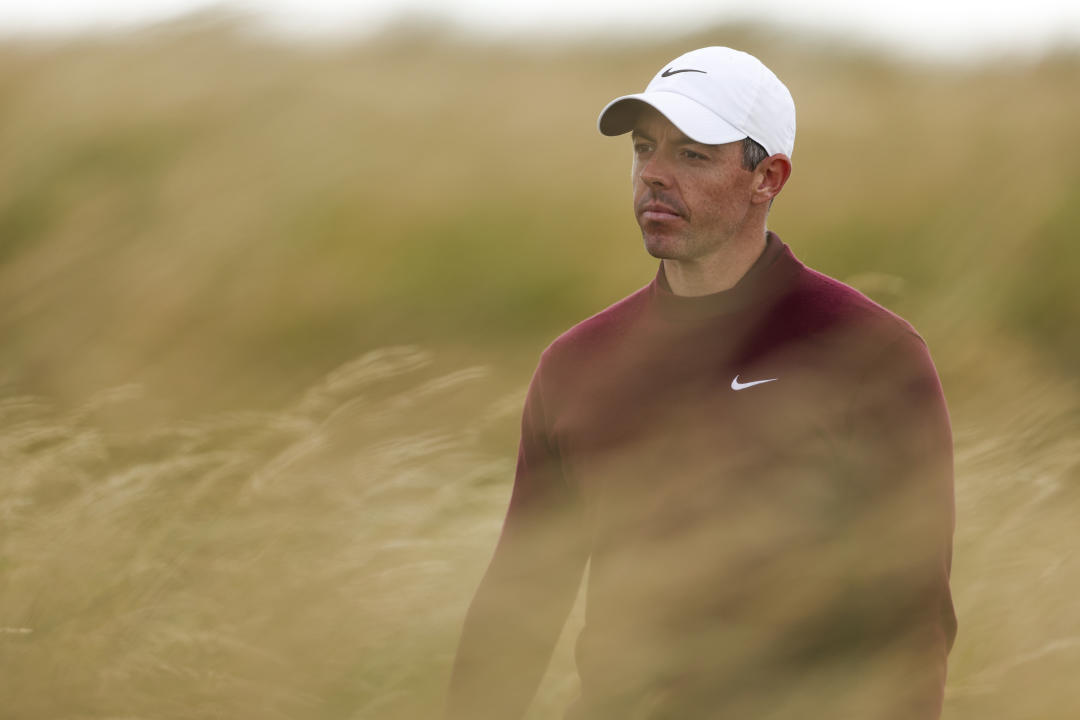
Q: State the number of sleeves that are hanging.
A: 2